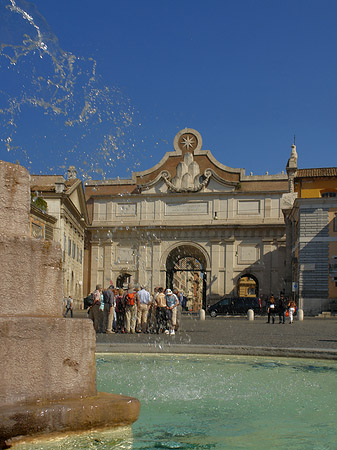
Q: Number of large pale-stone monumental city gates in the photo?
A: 1